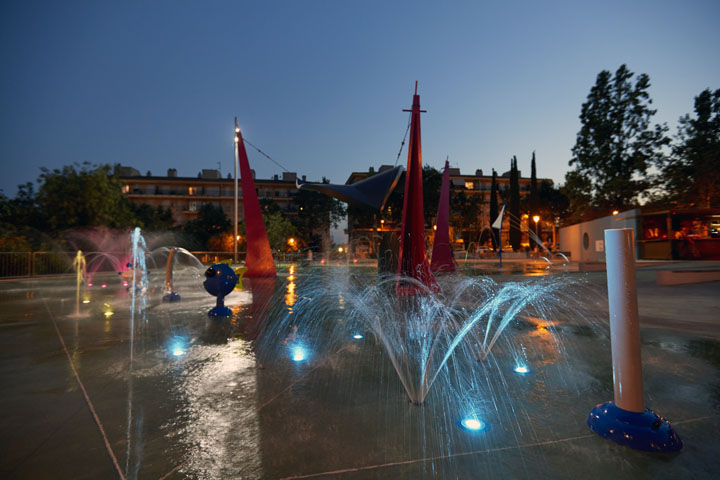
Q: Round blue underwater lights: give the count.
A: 5